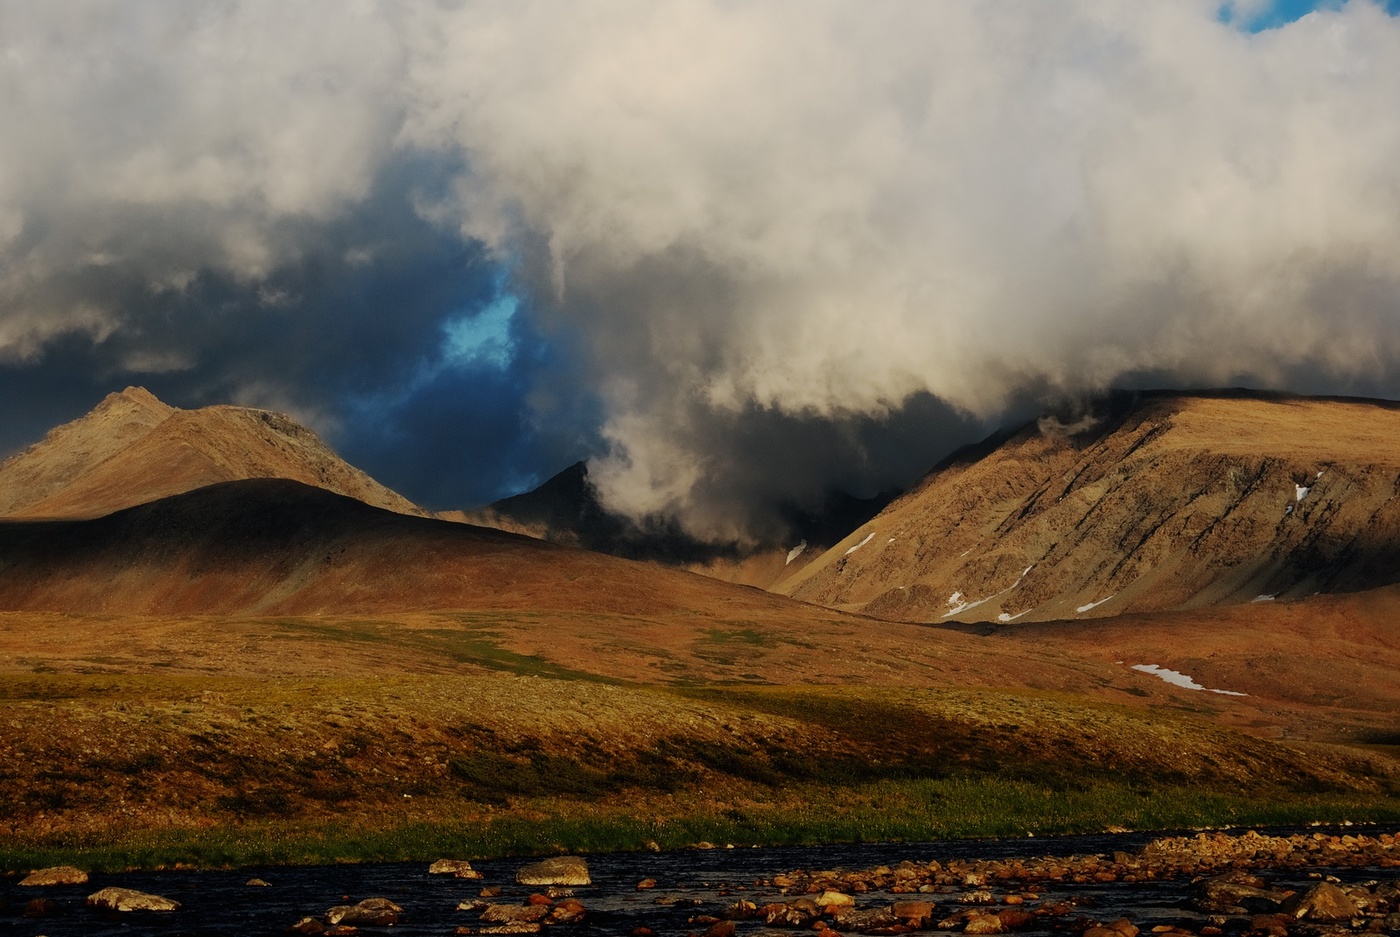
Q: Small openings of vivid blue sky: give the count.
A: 2